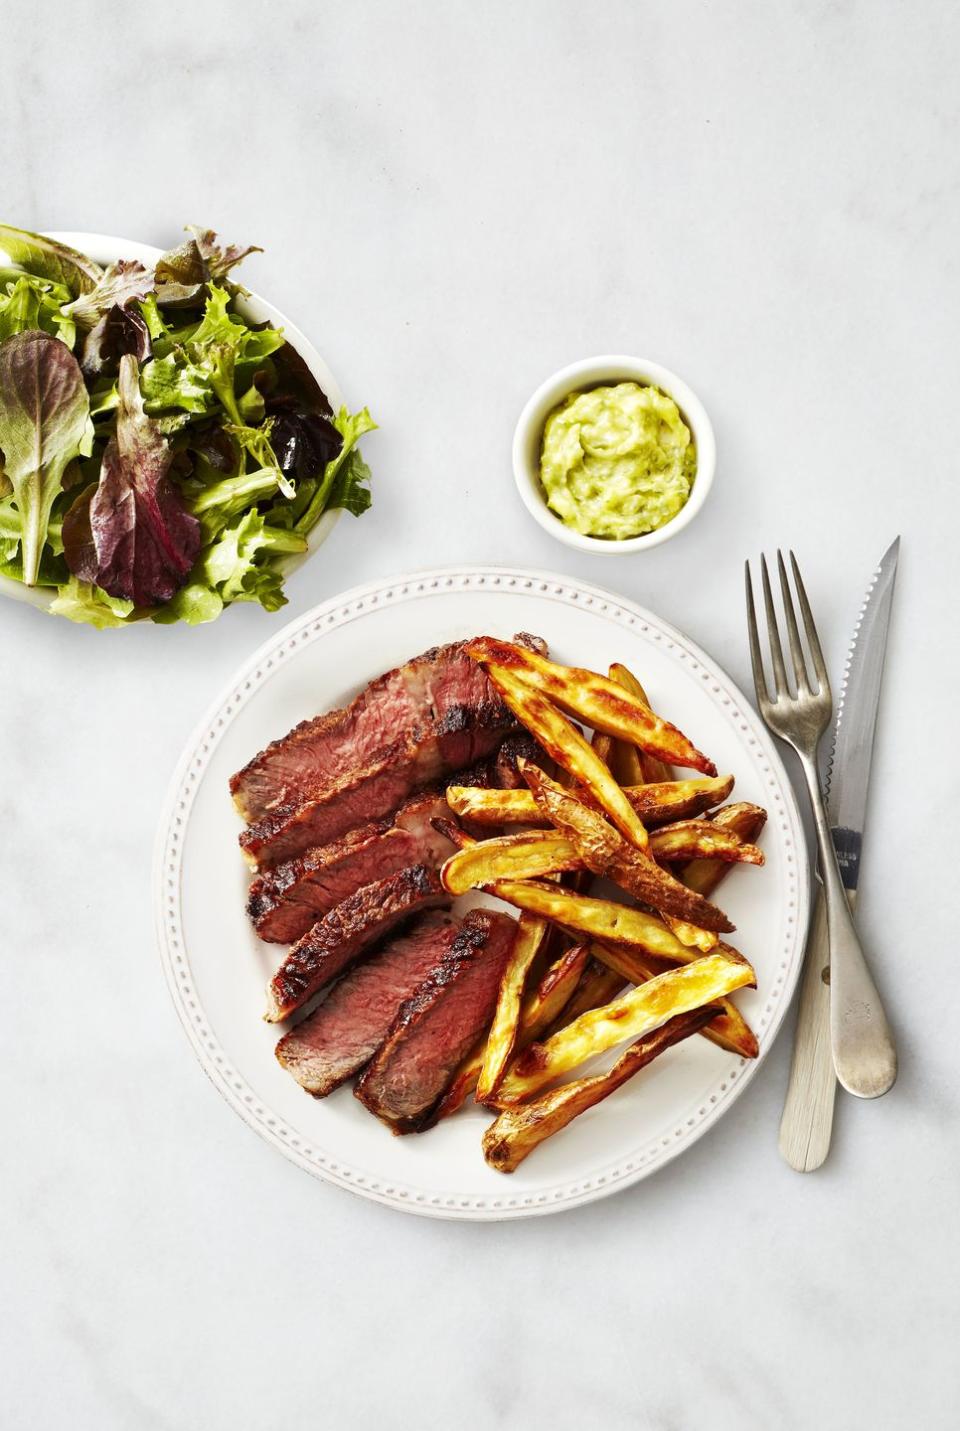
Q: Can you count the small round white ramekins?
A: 1